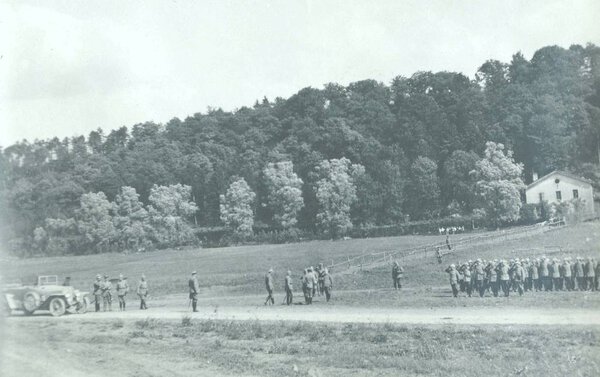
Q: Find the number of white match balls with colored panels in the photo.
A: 0